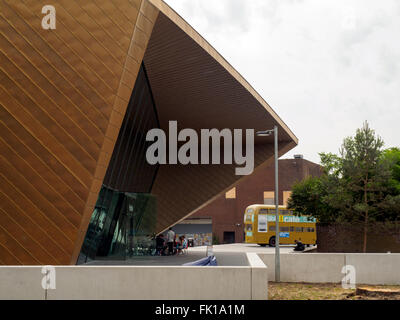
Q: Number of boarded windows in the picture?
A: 3